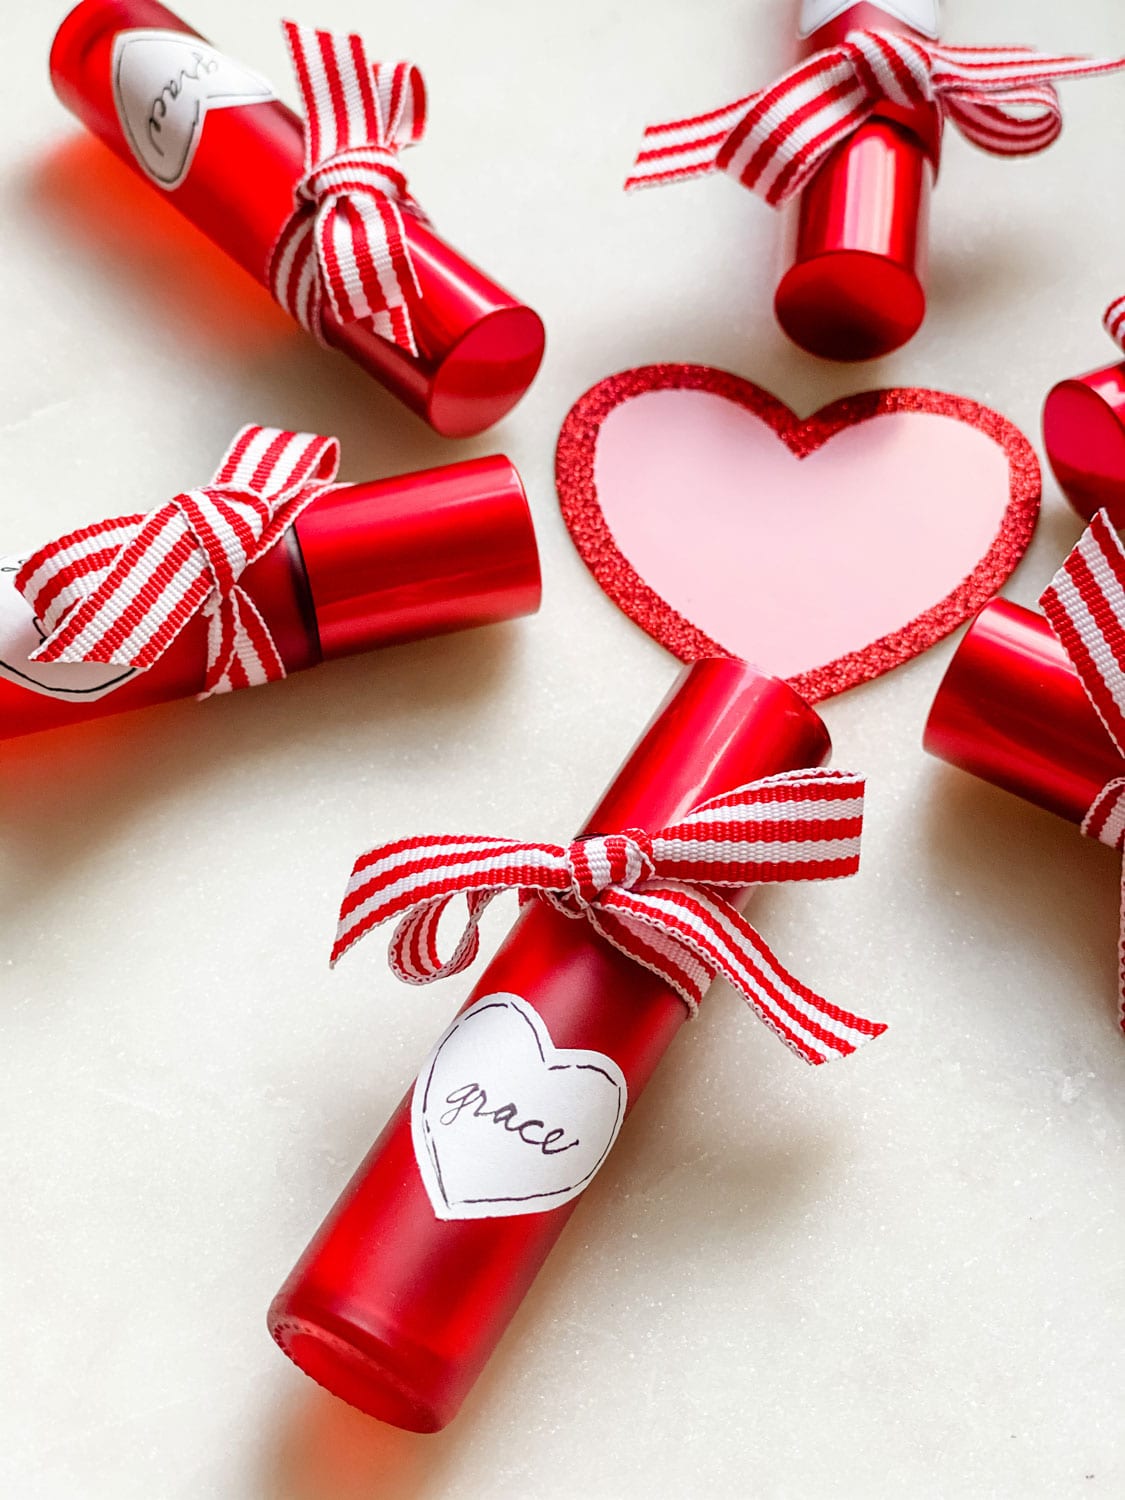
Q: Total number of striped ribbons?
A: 6